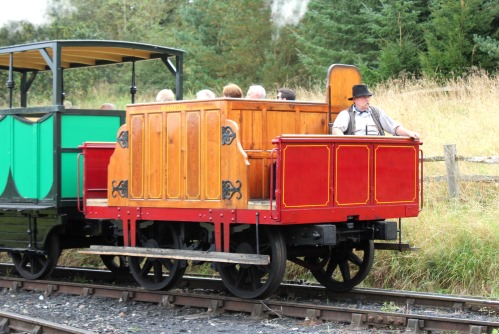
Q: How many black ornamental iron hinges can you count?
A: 4